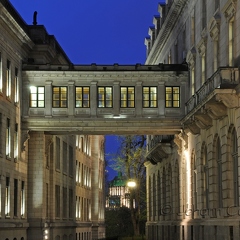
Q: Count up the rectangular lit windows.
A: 7